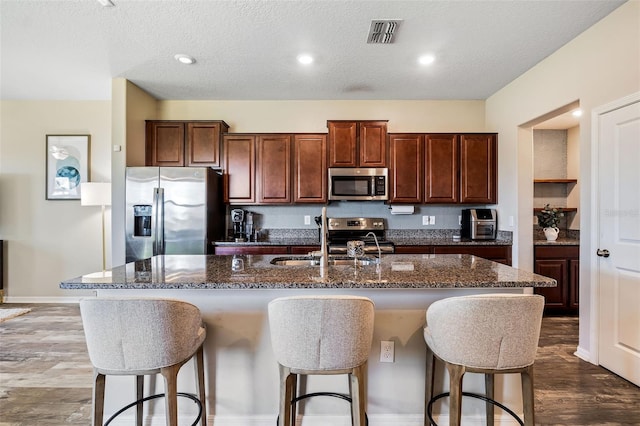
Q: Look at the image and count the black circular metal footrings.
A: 3